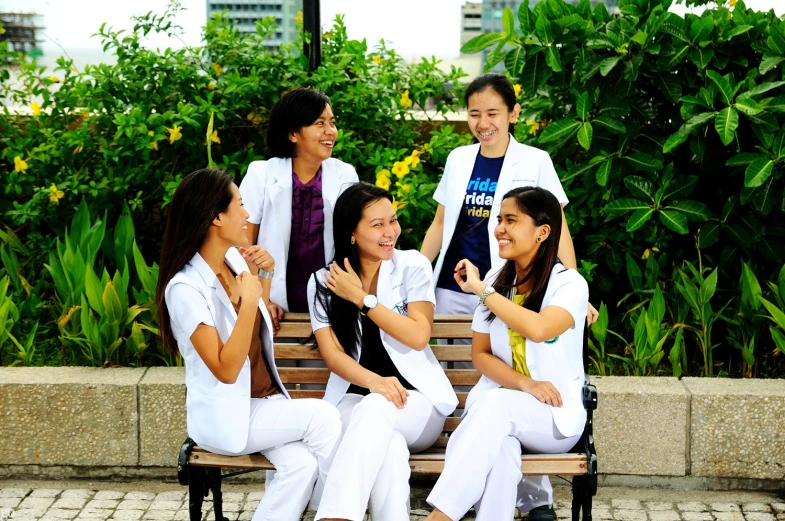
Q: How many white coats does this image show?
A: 5